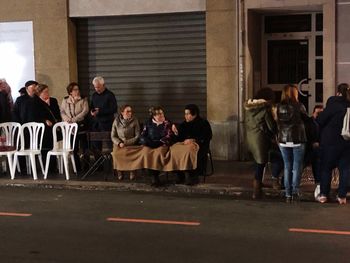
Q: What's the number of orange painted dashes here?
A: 3